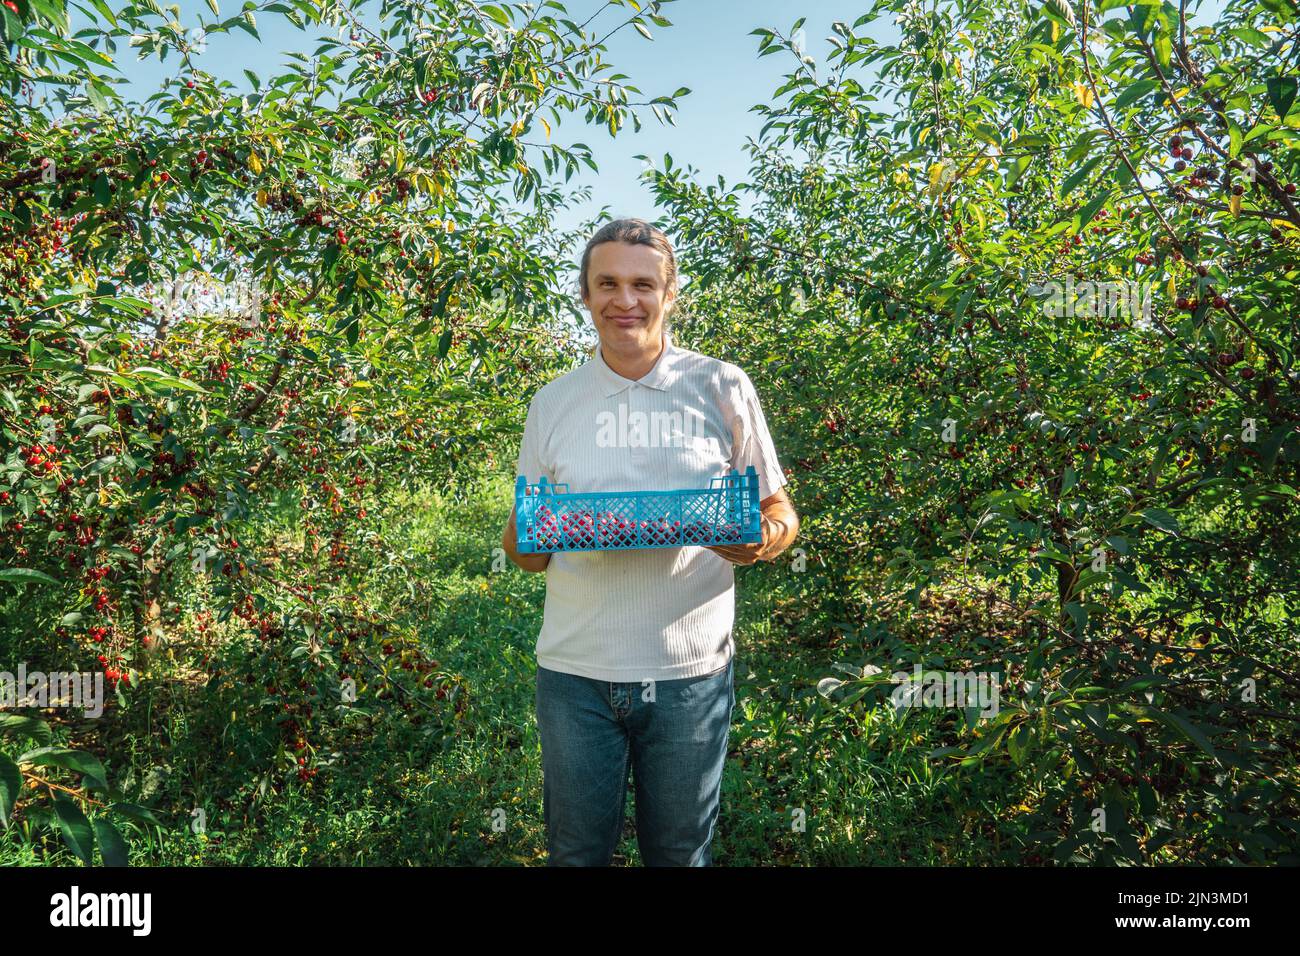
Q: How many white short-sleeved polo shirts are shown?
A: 1